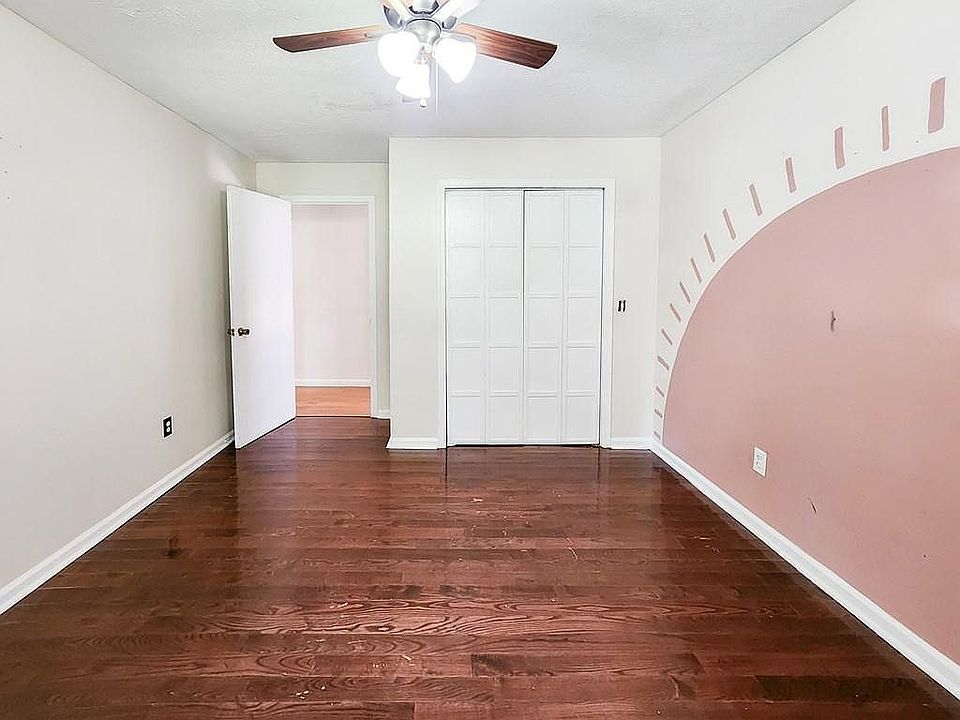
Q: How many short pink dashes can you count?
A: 15